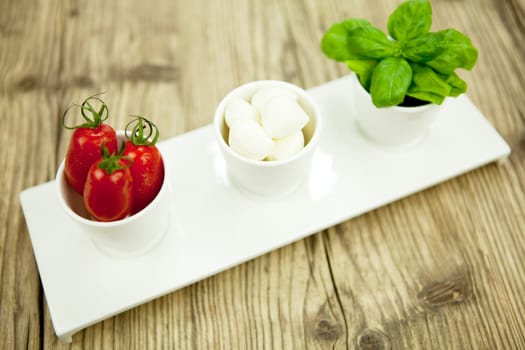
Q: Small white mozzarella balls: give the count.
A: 5